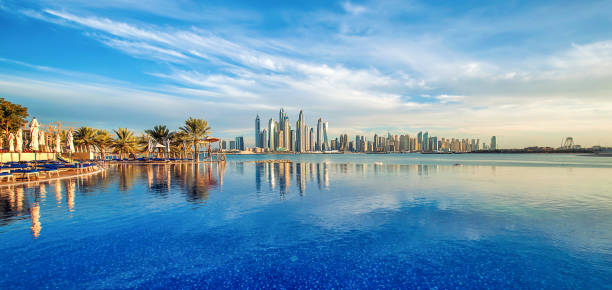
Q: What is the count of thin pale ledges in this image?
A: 1